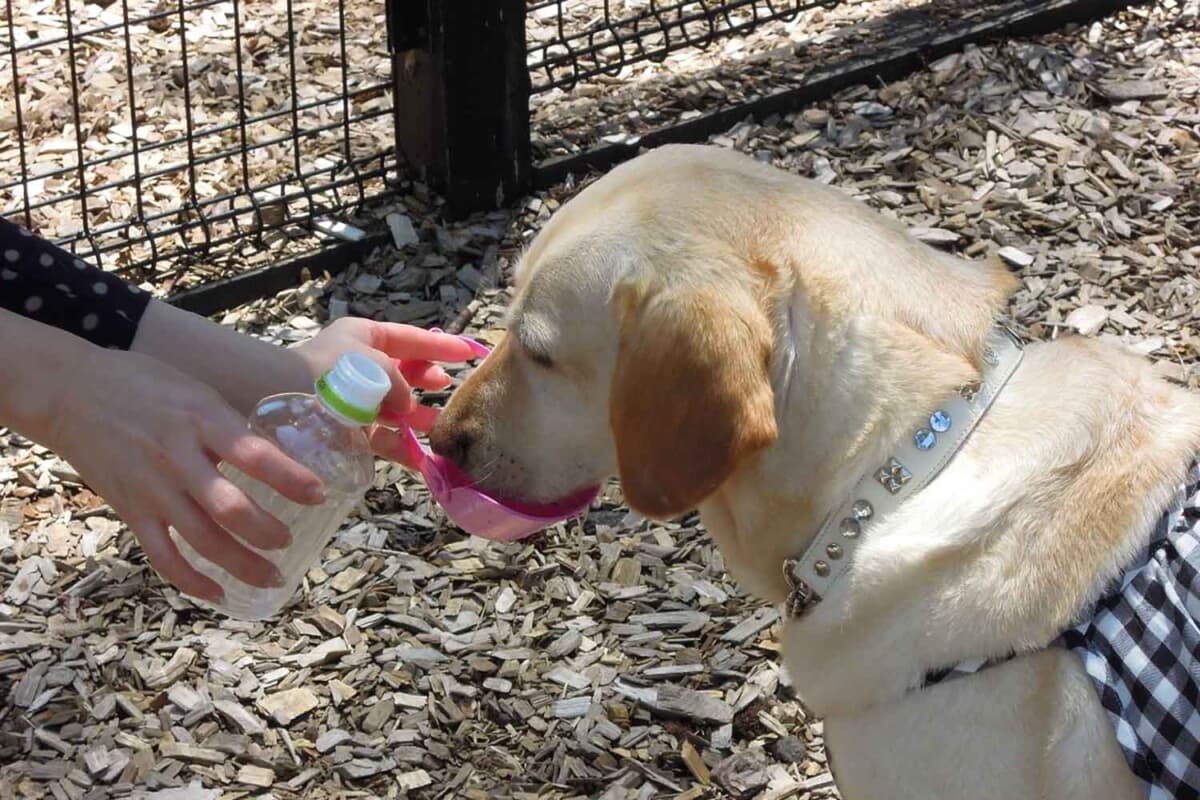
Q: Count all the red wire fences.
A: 0